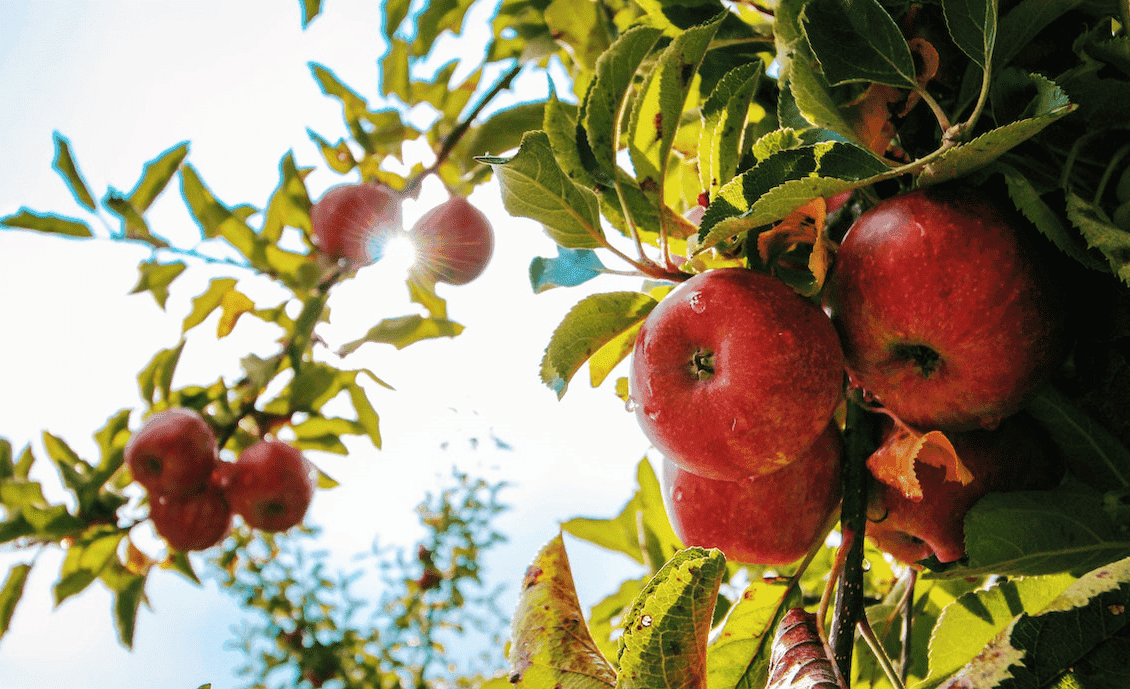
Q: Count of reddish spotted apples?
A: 9